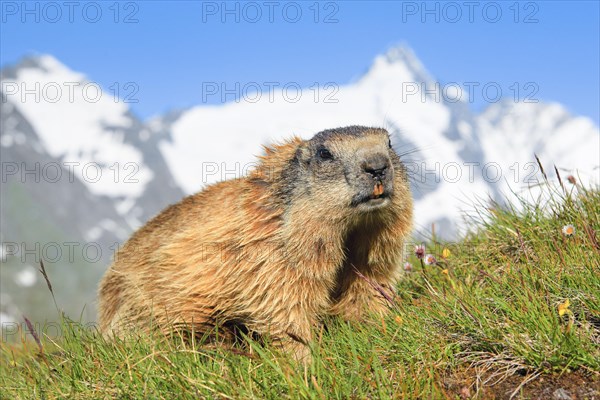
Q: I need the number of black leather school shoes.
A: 0